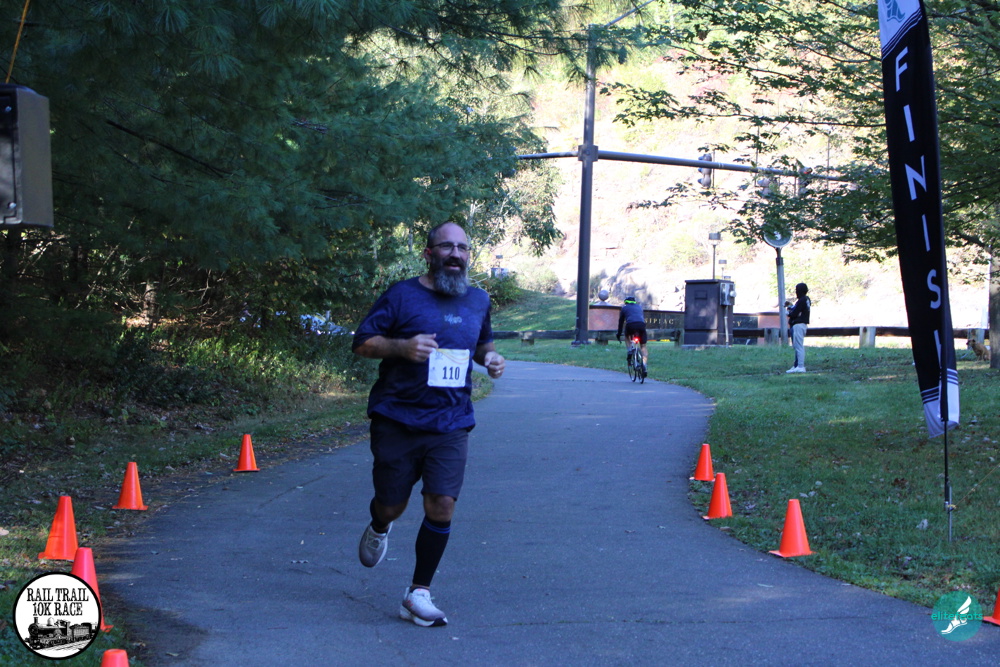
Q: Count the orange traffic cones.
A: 9